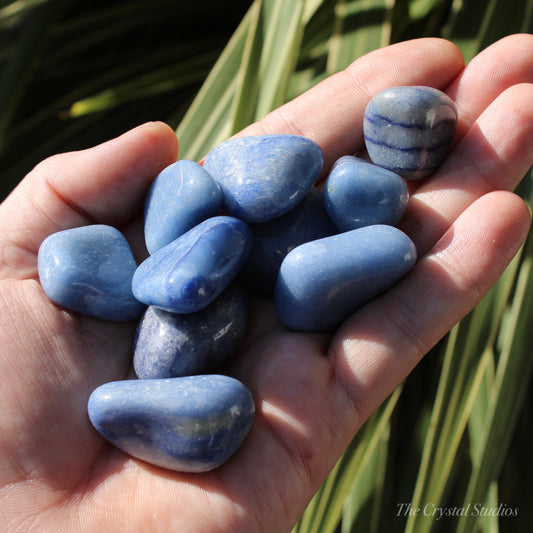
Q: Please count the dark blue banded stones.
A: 1